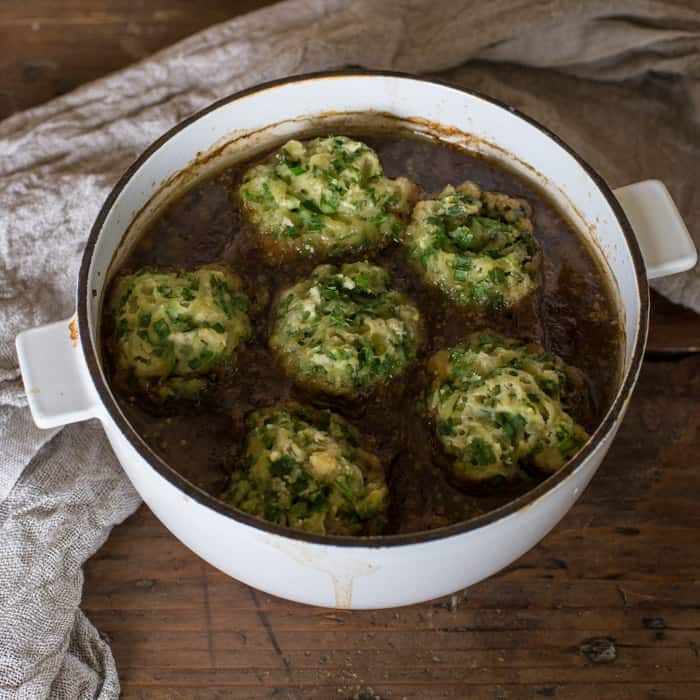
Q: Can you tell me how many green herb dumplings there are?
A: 6